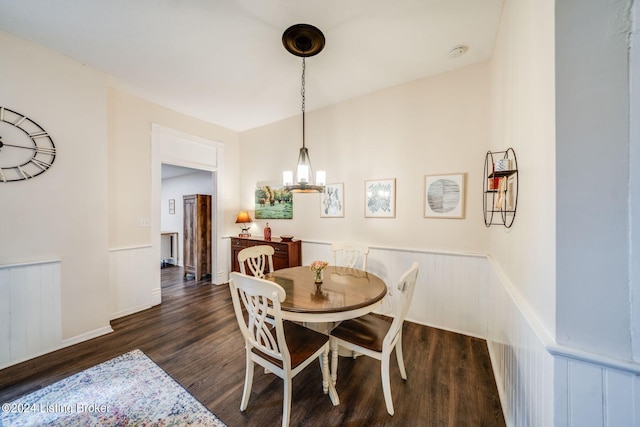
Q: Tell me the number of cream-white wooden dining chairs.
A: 4